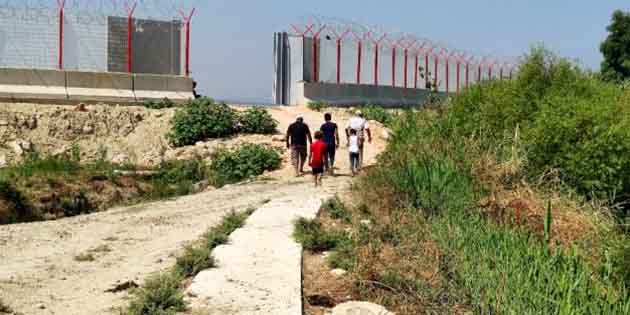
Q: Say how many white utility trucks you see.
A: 0